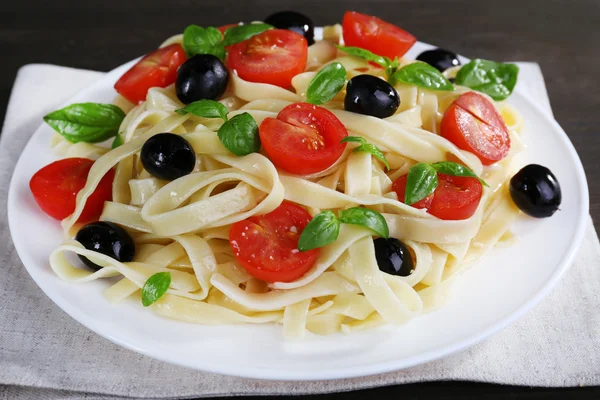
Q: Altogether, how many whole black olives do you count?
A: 8